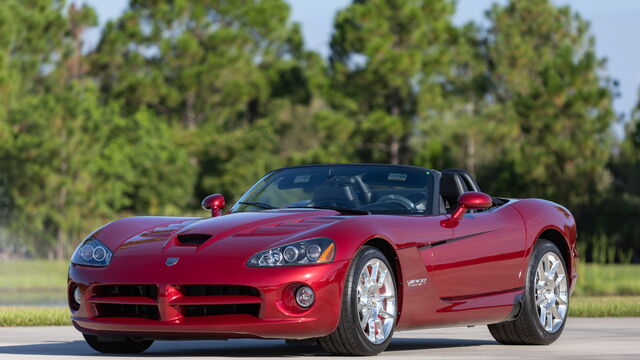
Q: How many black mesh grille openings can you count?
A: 4